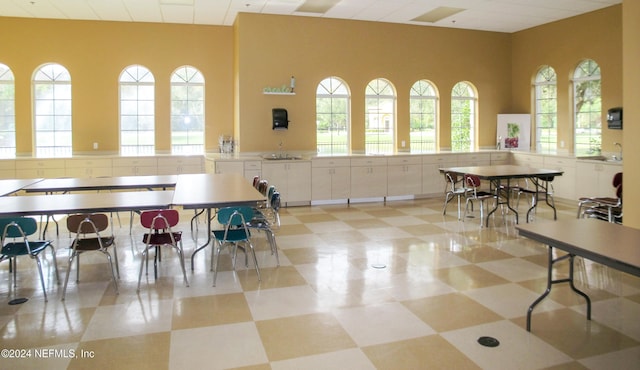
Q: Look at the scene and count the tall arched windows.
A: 10